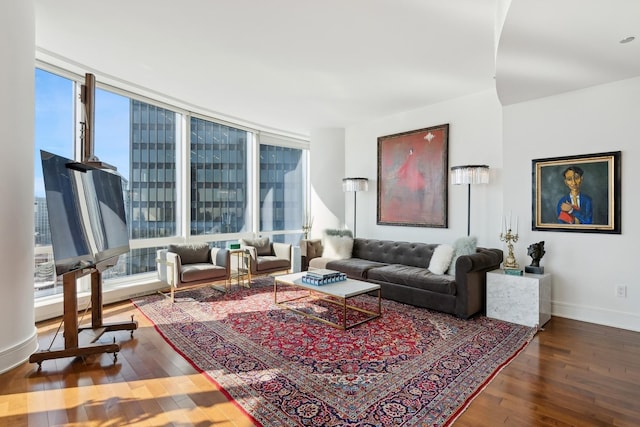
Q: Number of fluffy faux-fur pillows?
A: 4